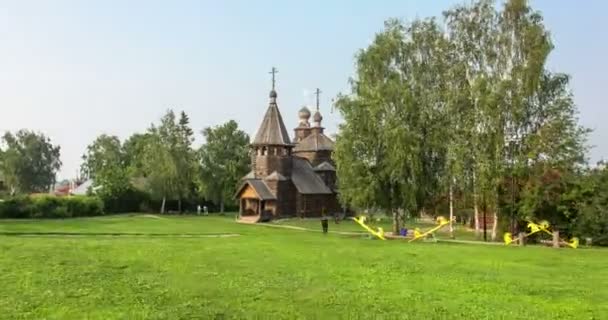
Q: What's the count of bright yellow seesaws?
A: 4